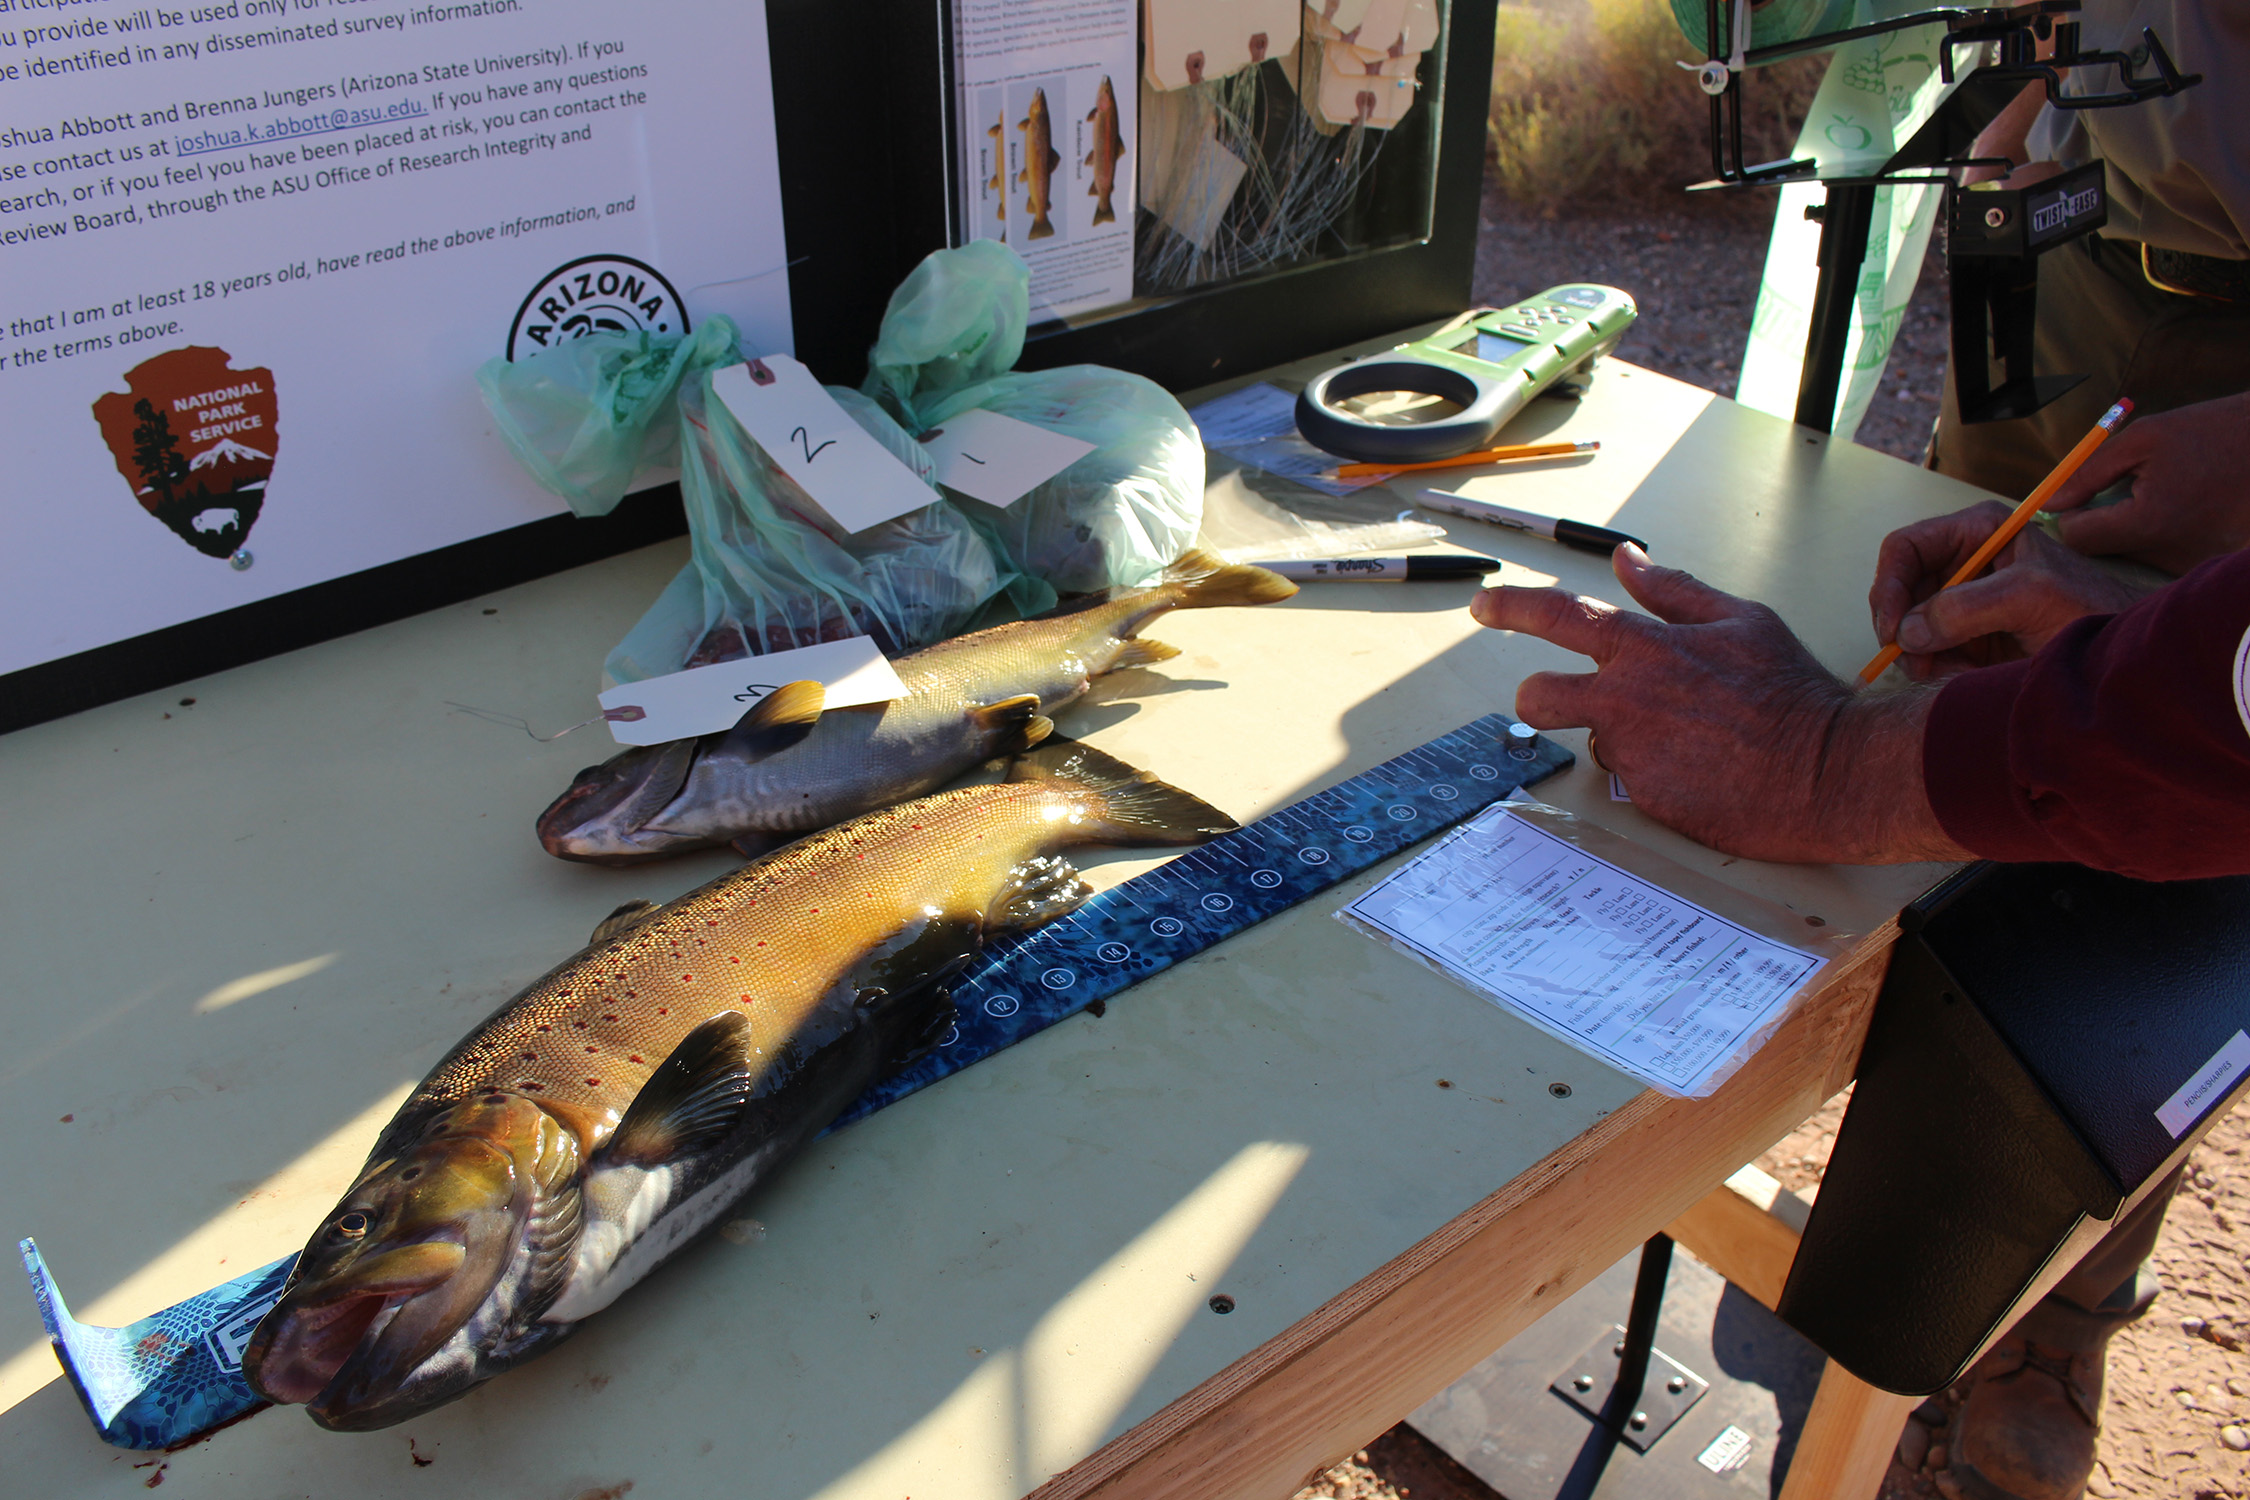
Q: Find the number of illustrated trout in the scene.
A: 3